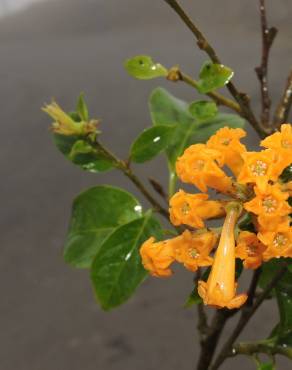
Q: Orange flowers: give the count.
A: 11